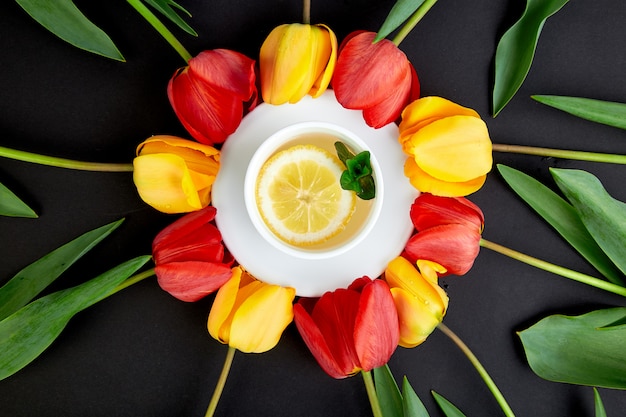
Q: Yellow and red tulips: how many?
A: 10